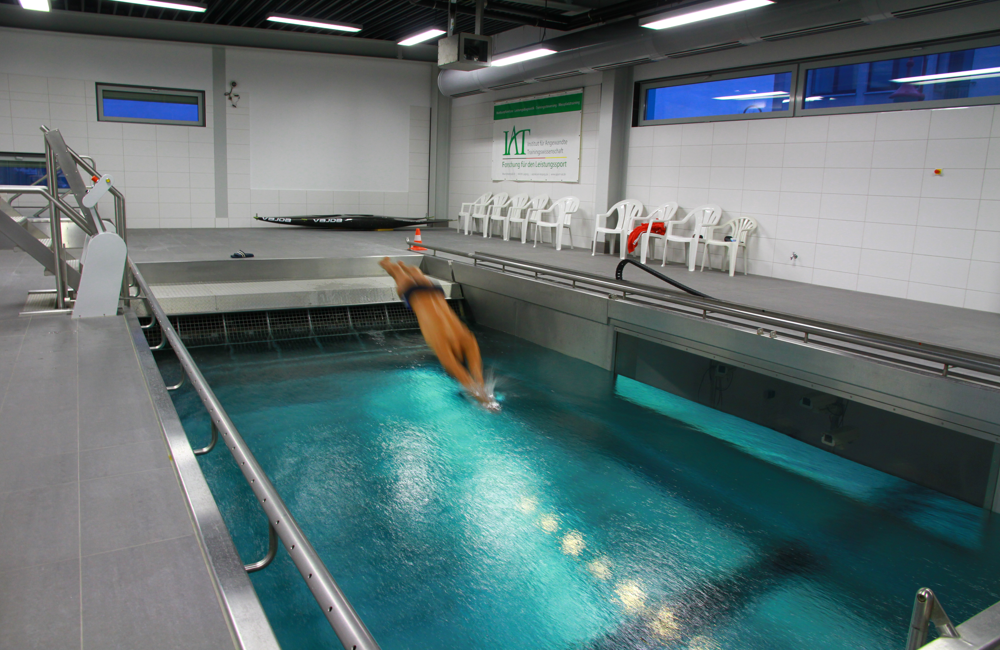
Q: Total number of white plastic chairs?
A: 9